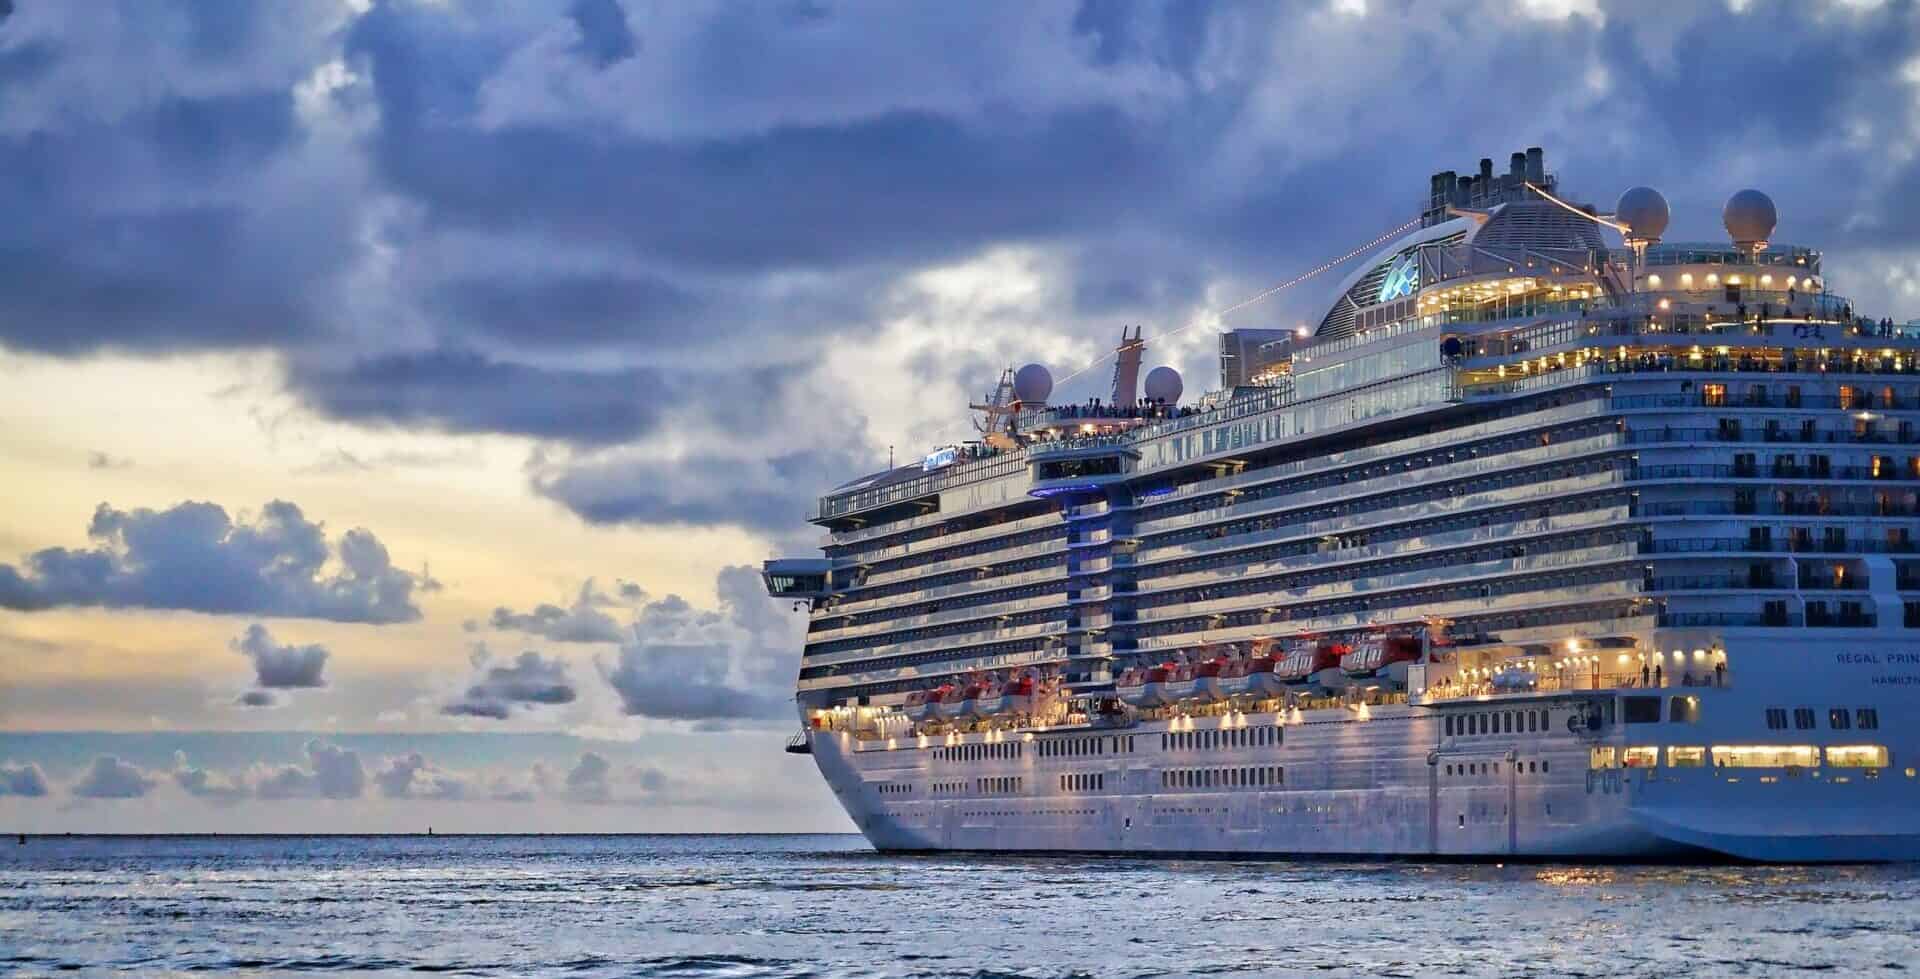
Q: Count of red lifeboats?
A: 8